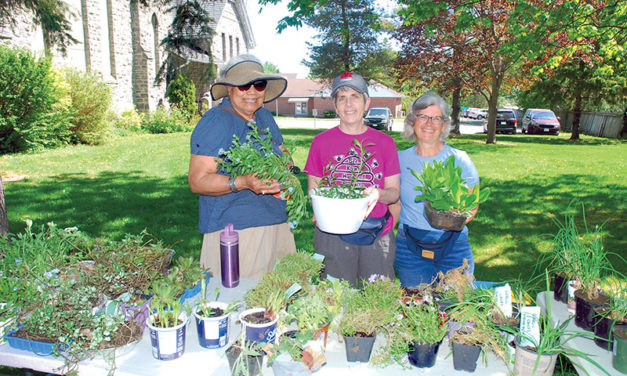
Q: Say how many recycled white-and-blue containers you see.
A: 3